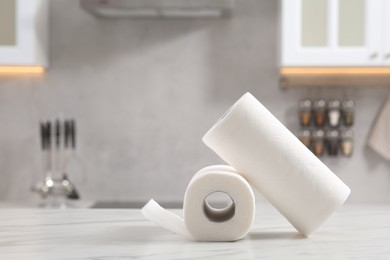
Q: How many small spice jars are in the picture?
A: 8